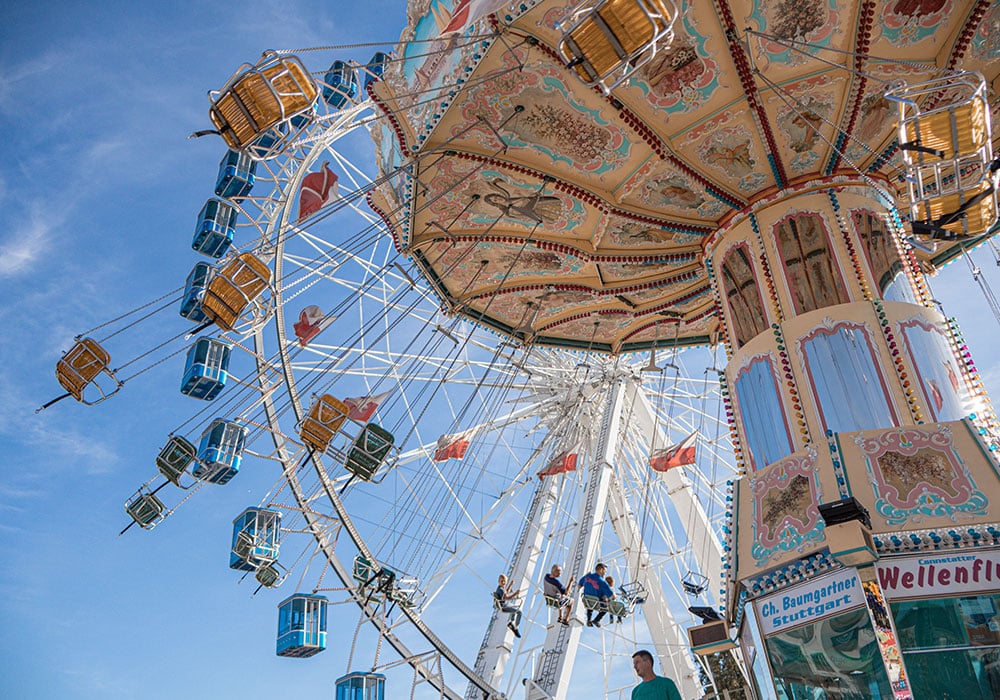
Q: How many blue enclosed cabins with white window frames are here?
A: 12